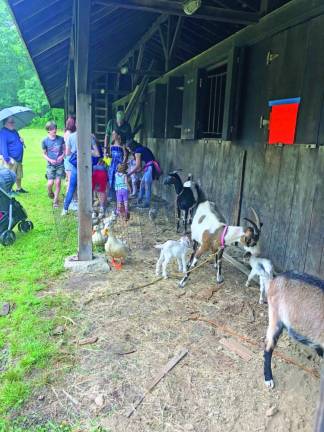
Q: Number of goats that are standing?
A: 5